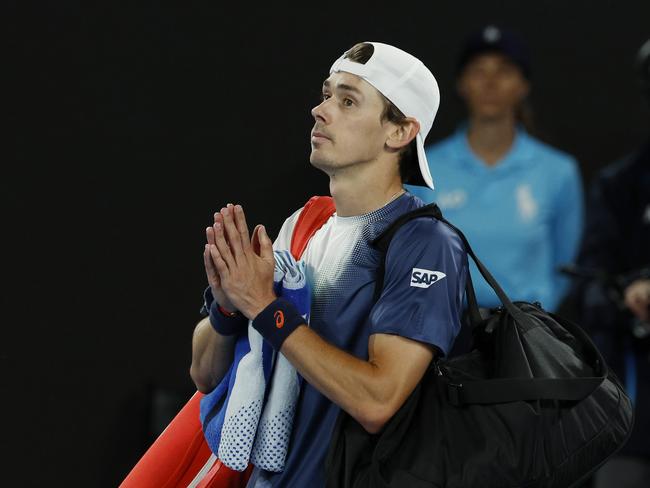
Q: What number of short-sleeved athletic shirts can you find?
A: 1